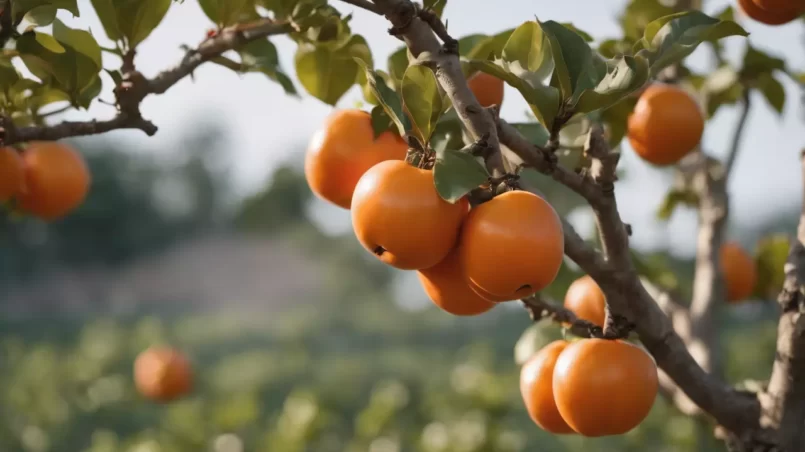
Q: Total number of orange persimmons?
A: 14